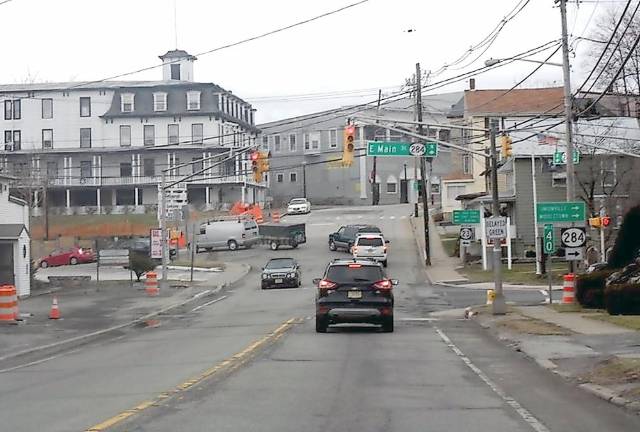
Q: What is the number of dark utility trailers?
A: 1